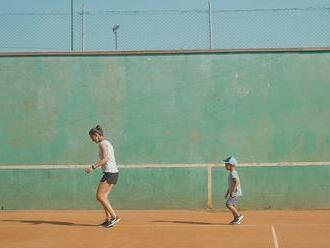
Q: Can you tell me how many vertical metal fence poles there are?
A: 3